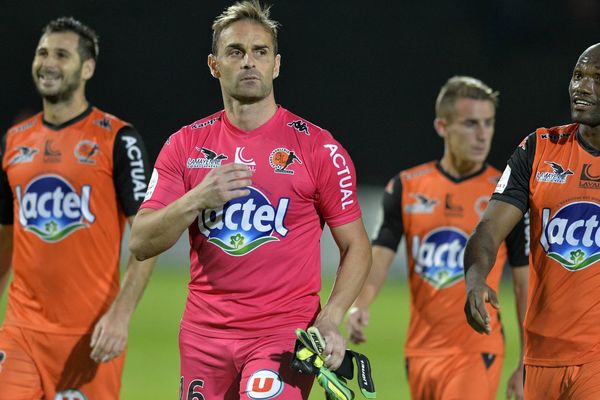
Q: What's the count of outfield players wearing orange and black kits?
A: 3